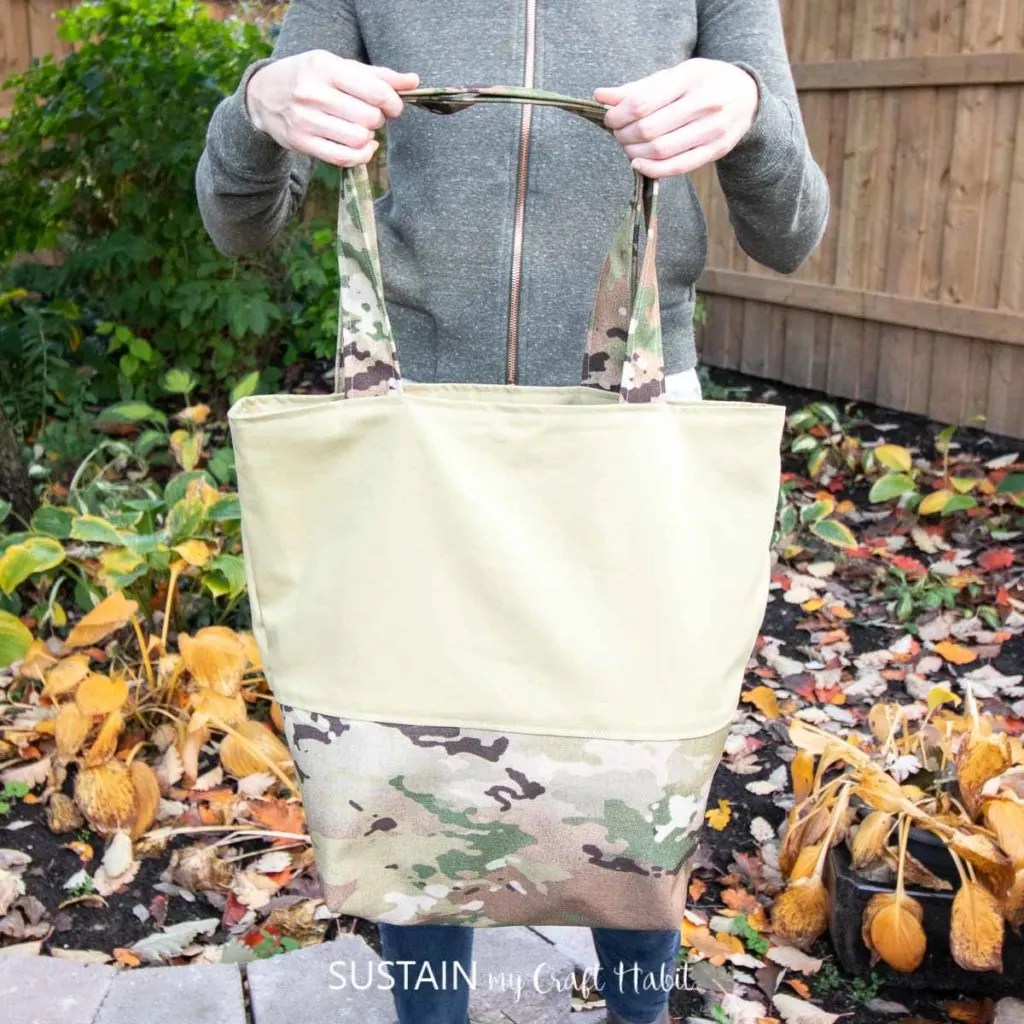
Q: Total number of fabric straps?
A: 2